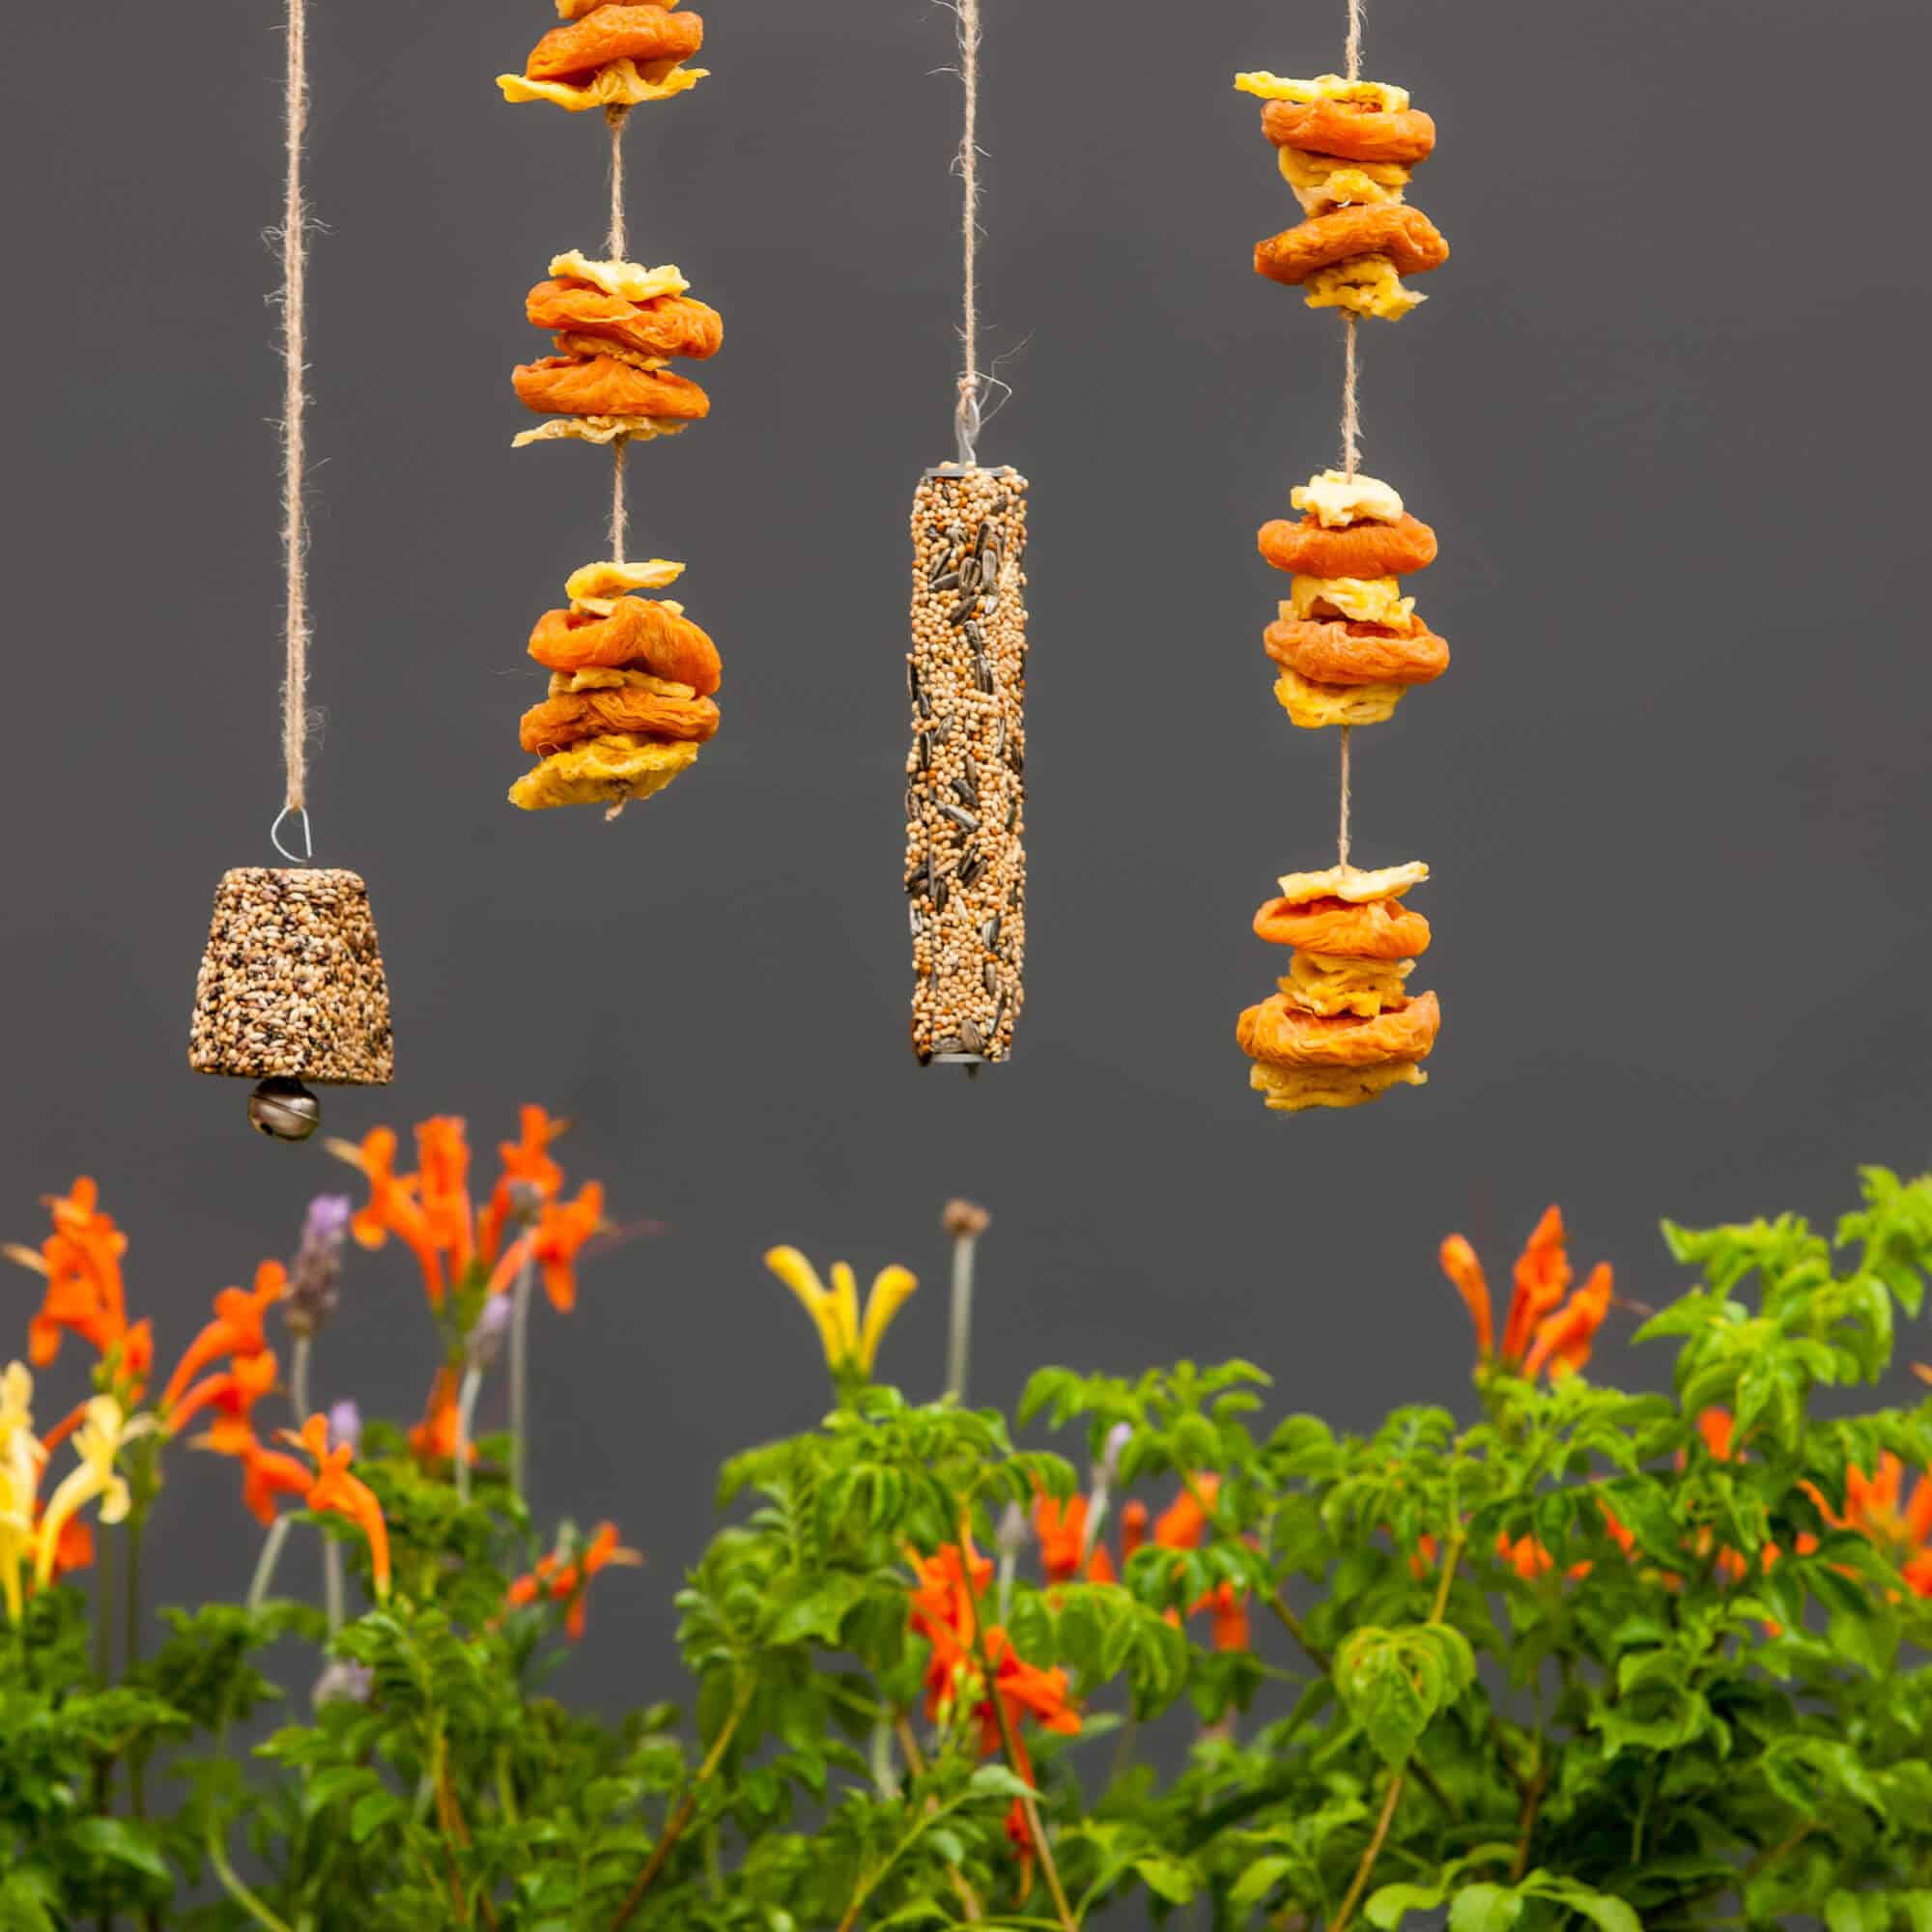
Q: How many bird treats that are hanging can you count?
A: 4